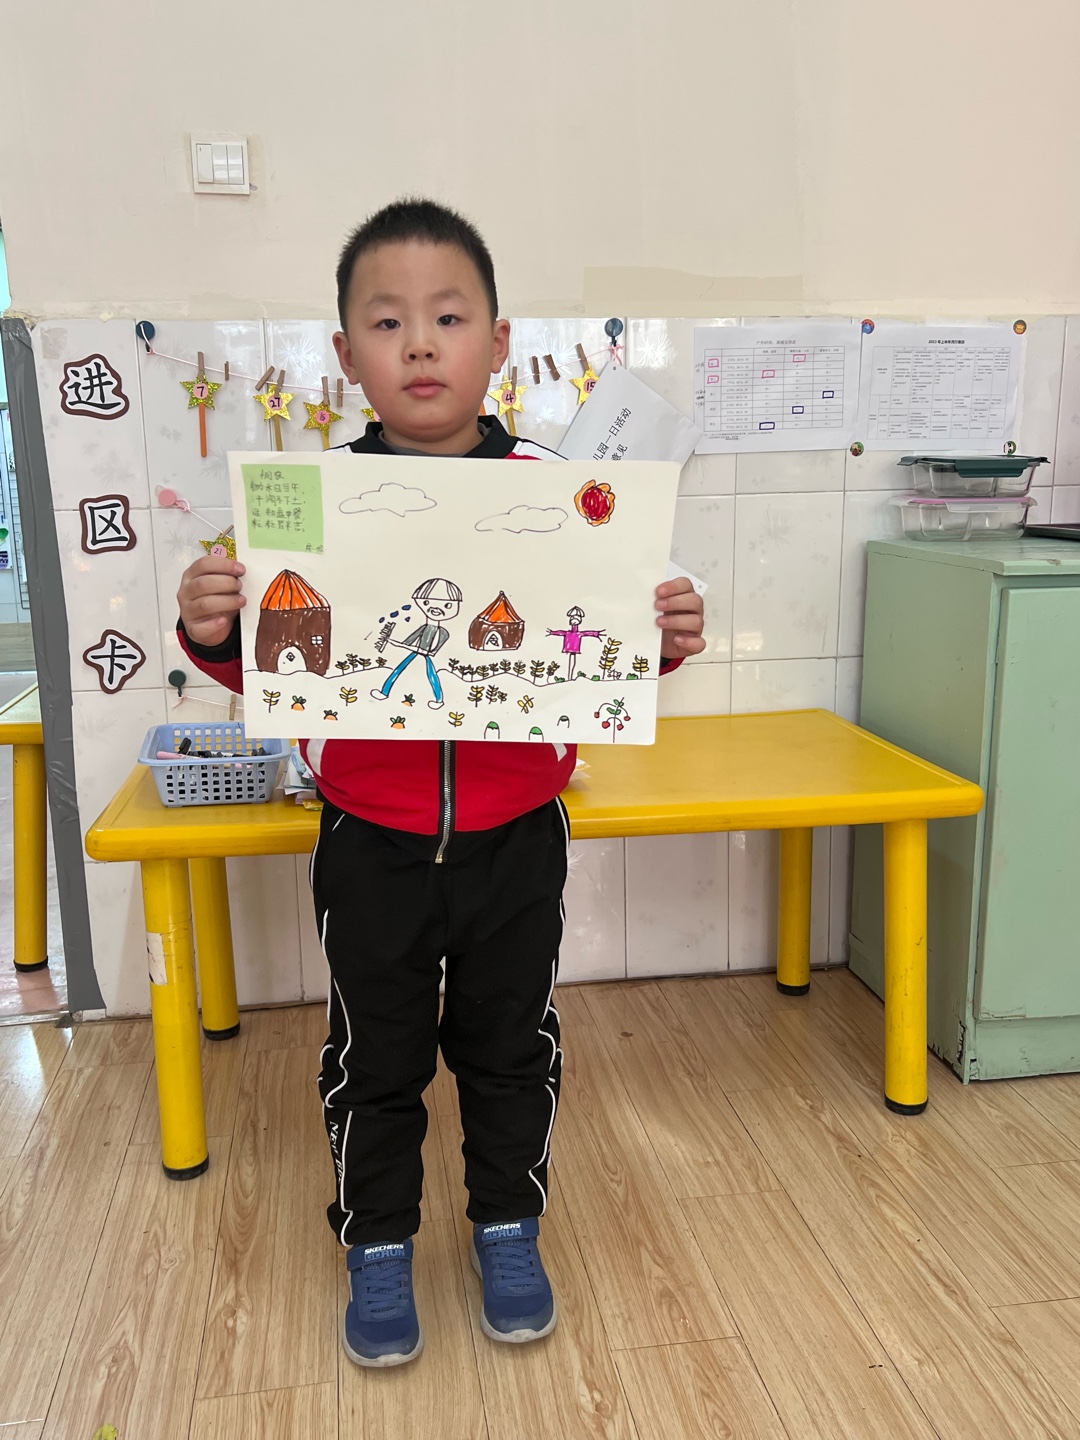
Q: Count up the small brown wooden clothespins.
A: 12